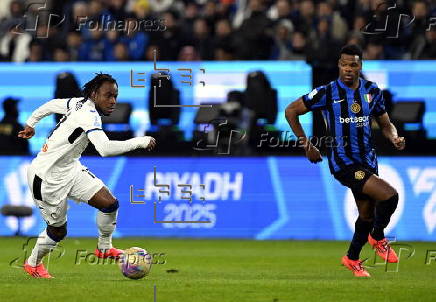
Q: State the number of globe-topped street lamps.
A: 0